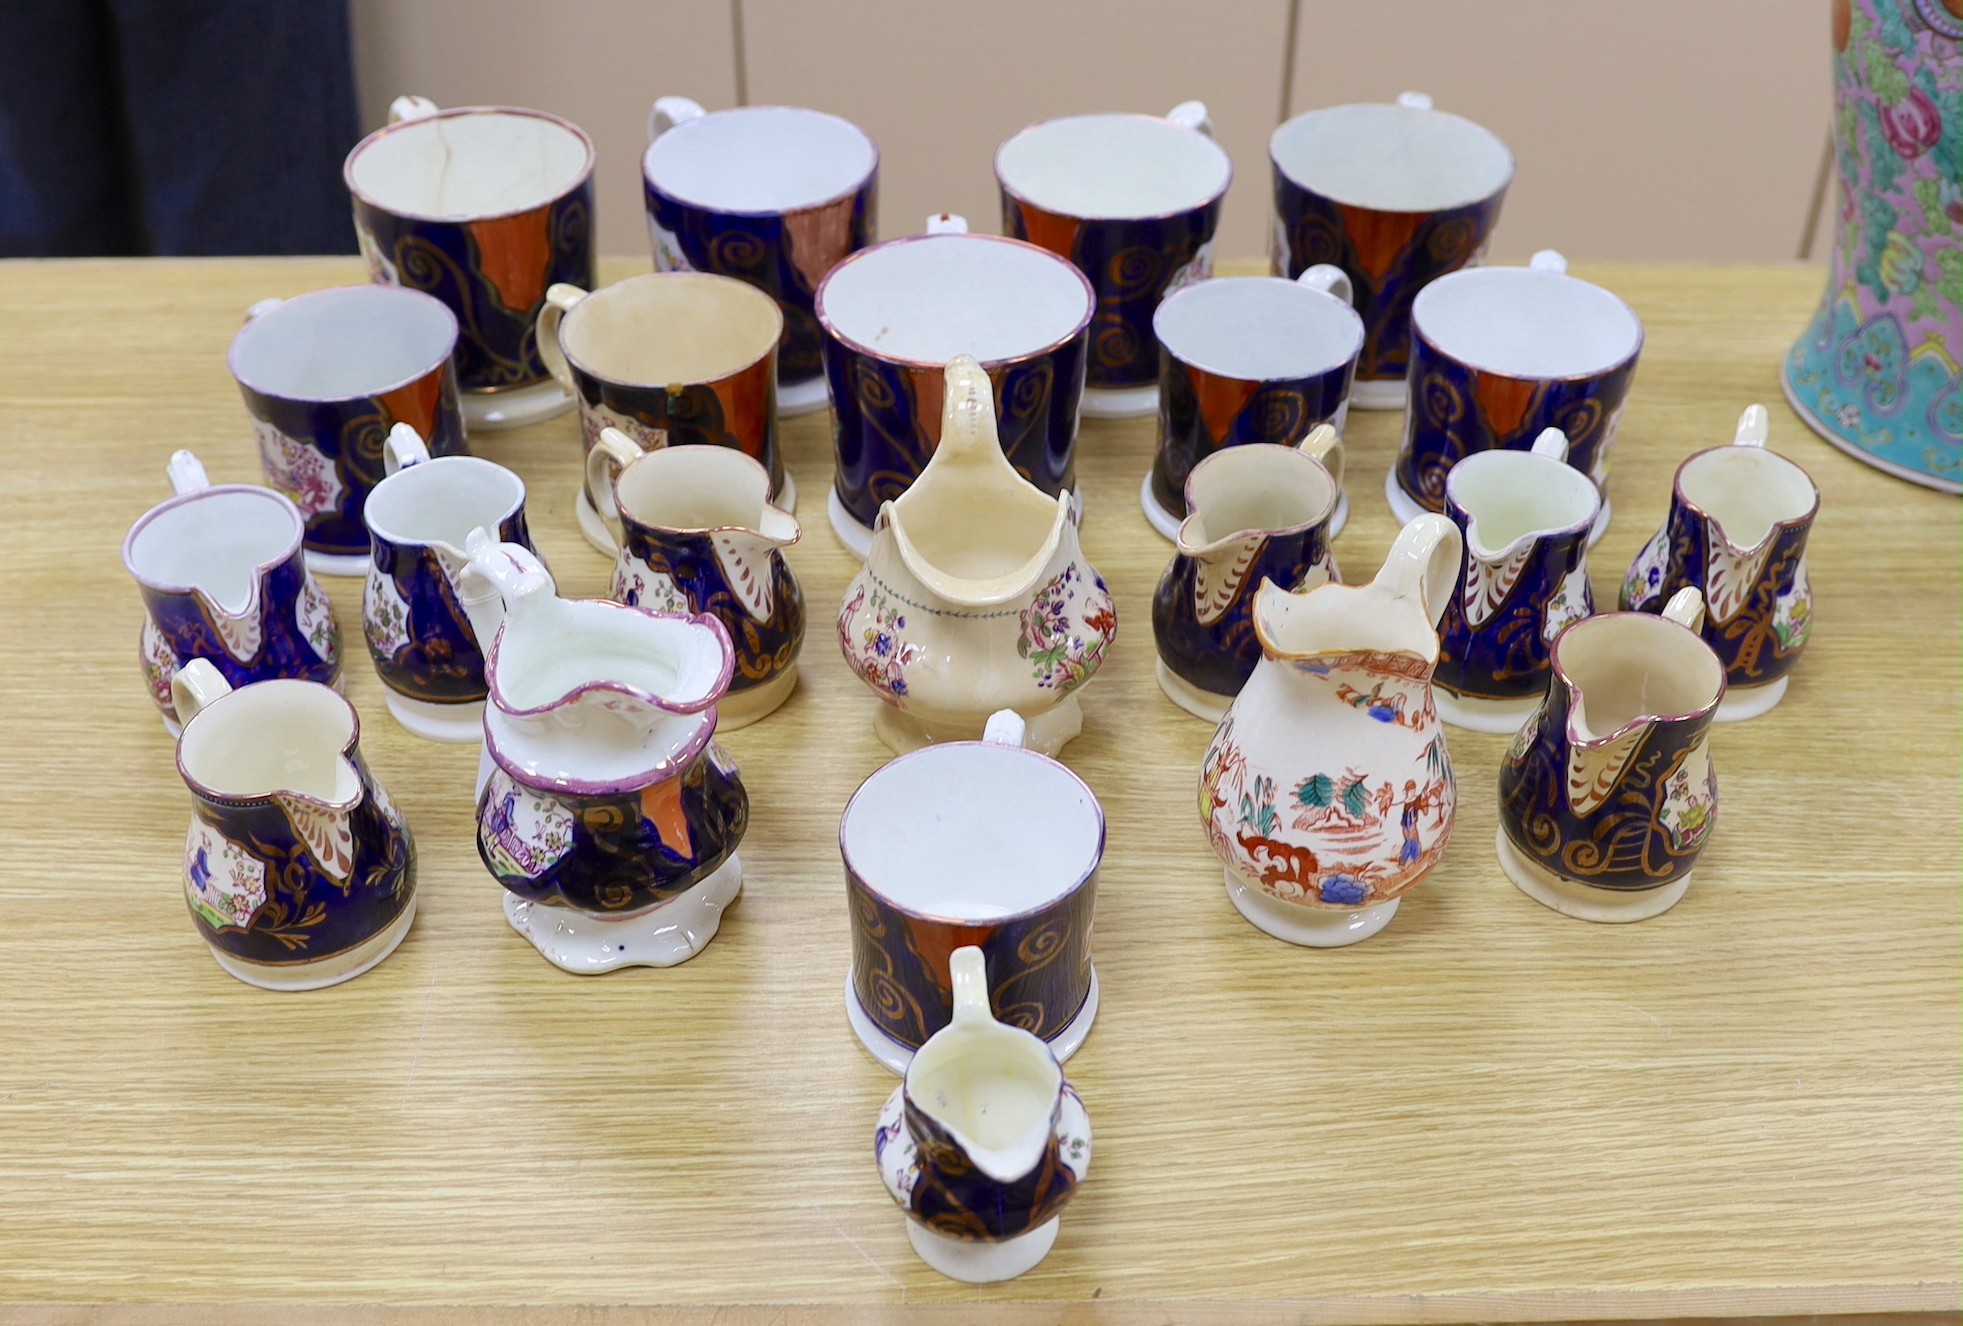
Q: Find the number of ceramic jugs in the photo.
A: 12